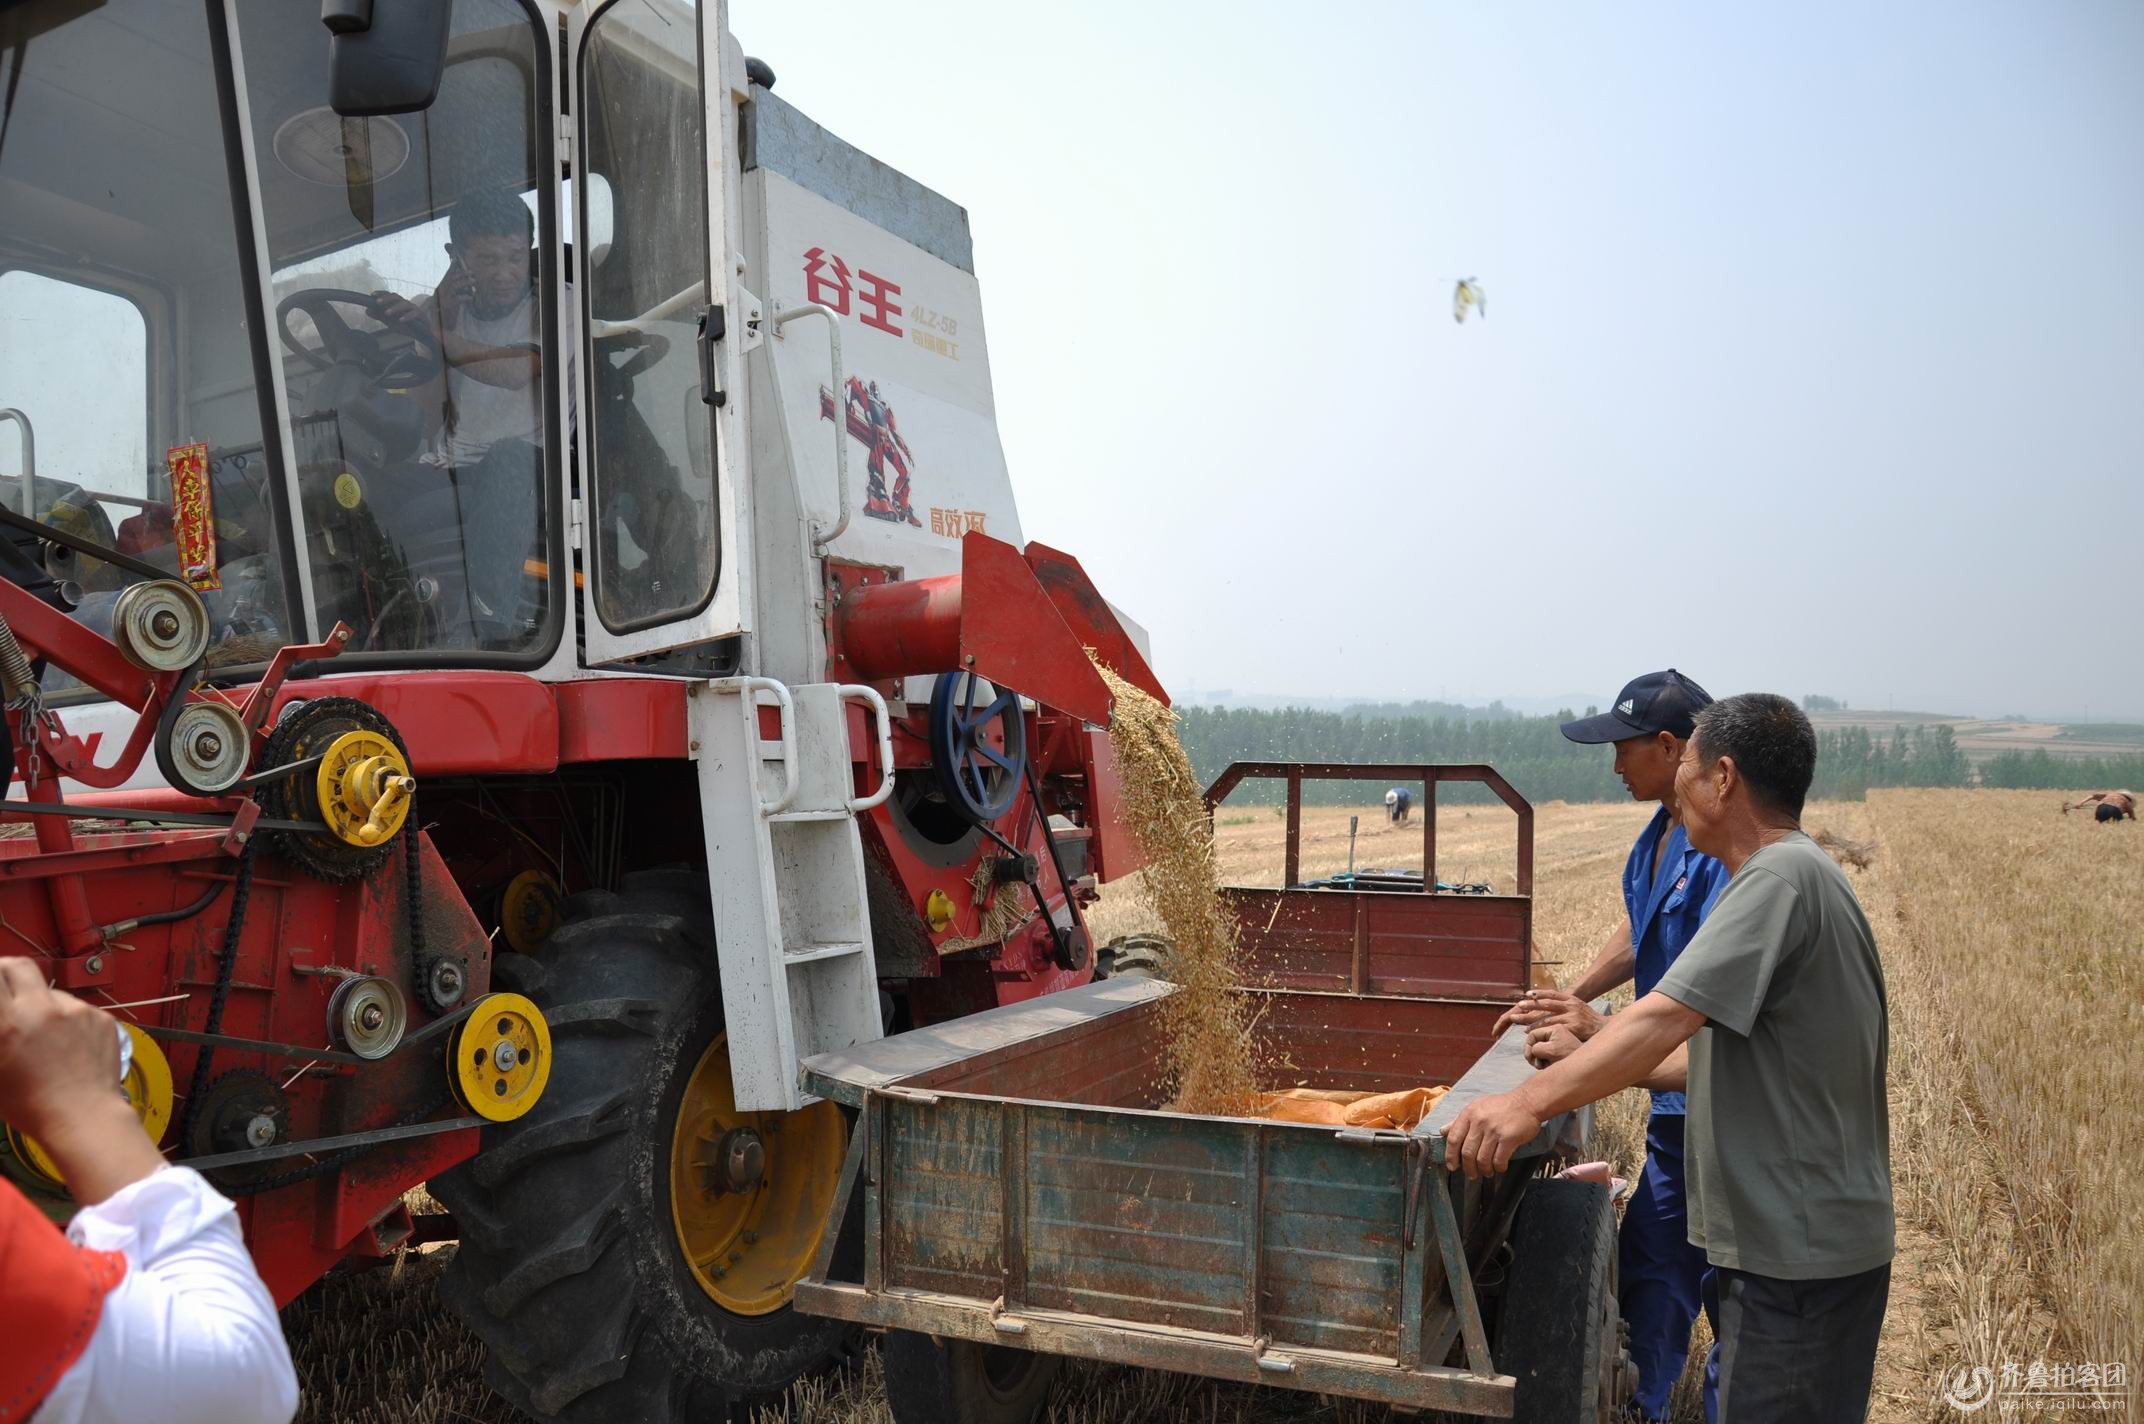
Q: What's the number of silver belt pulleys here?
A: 3